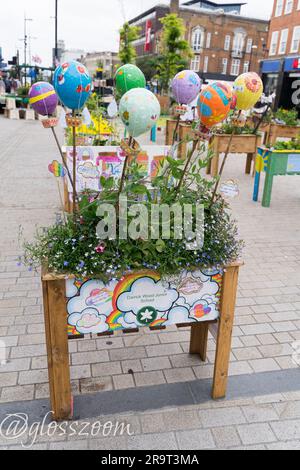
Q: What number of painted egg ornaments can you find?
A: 7